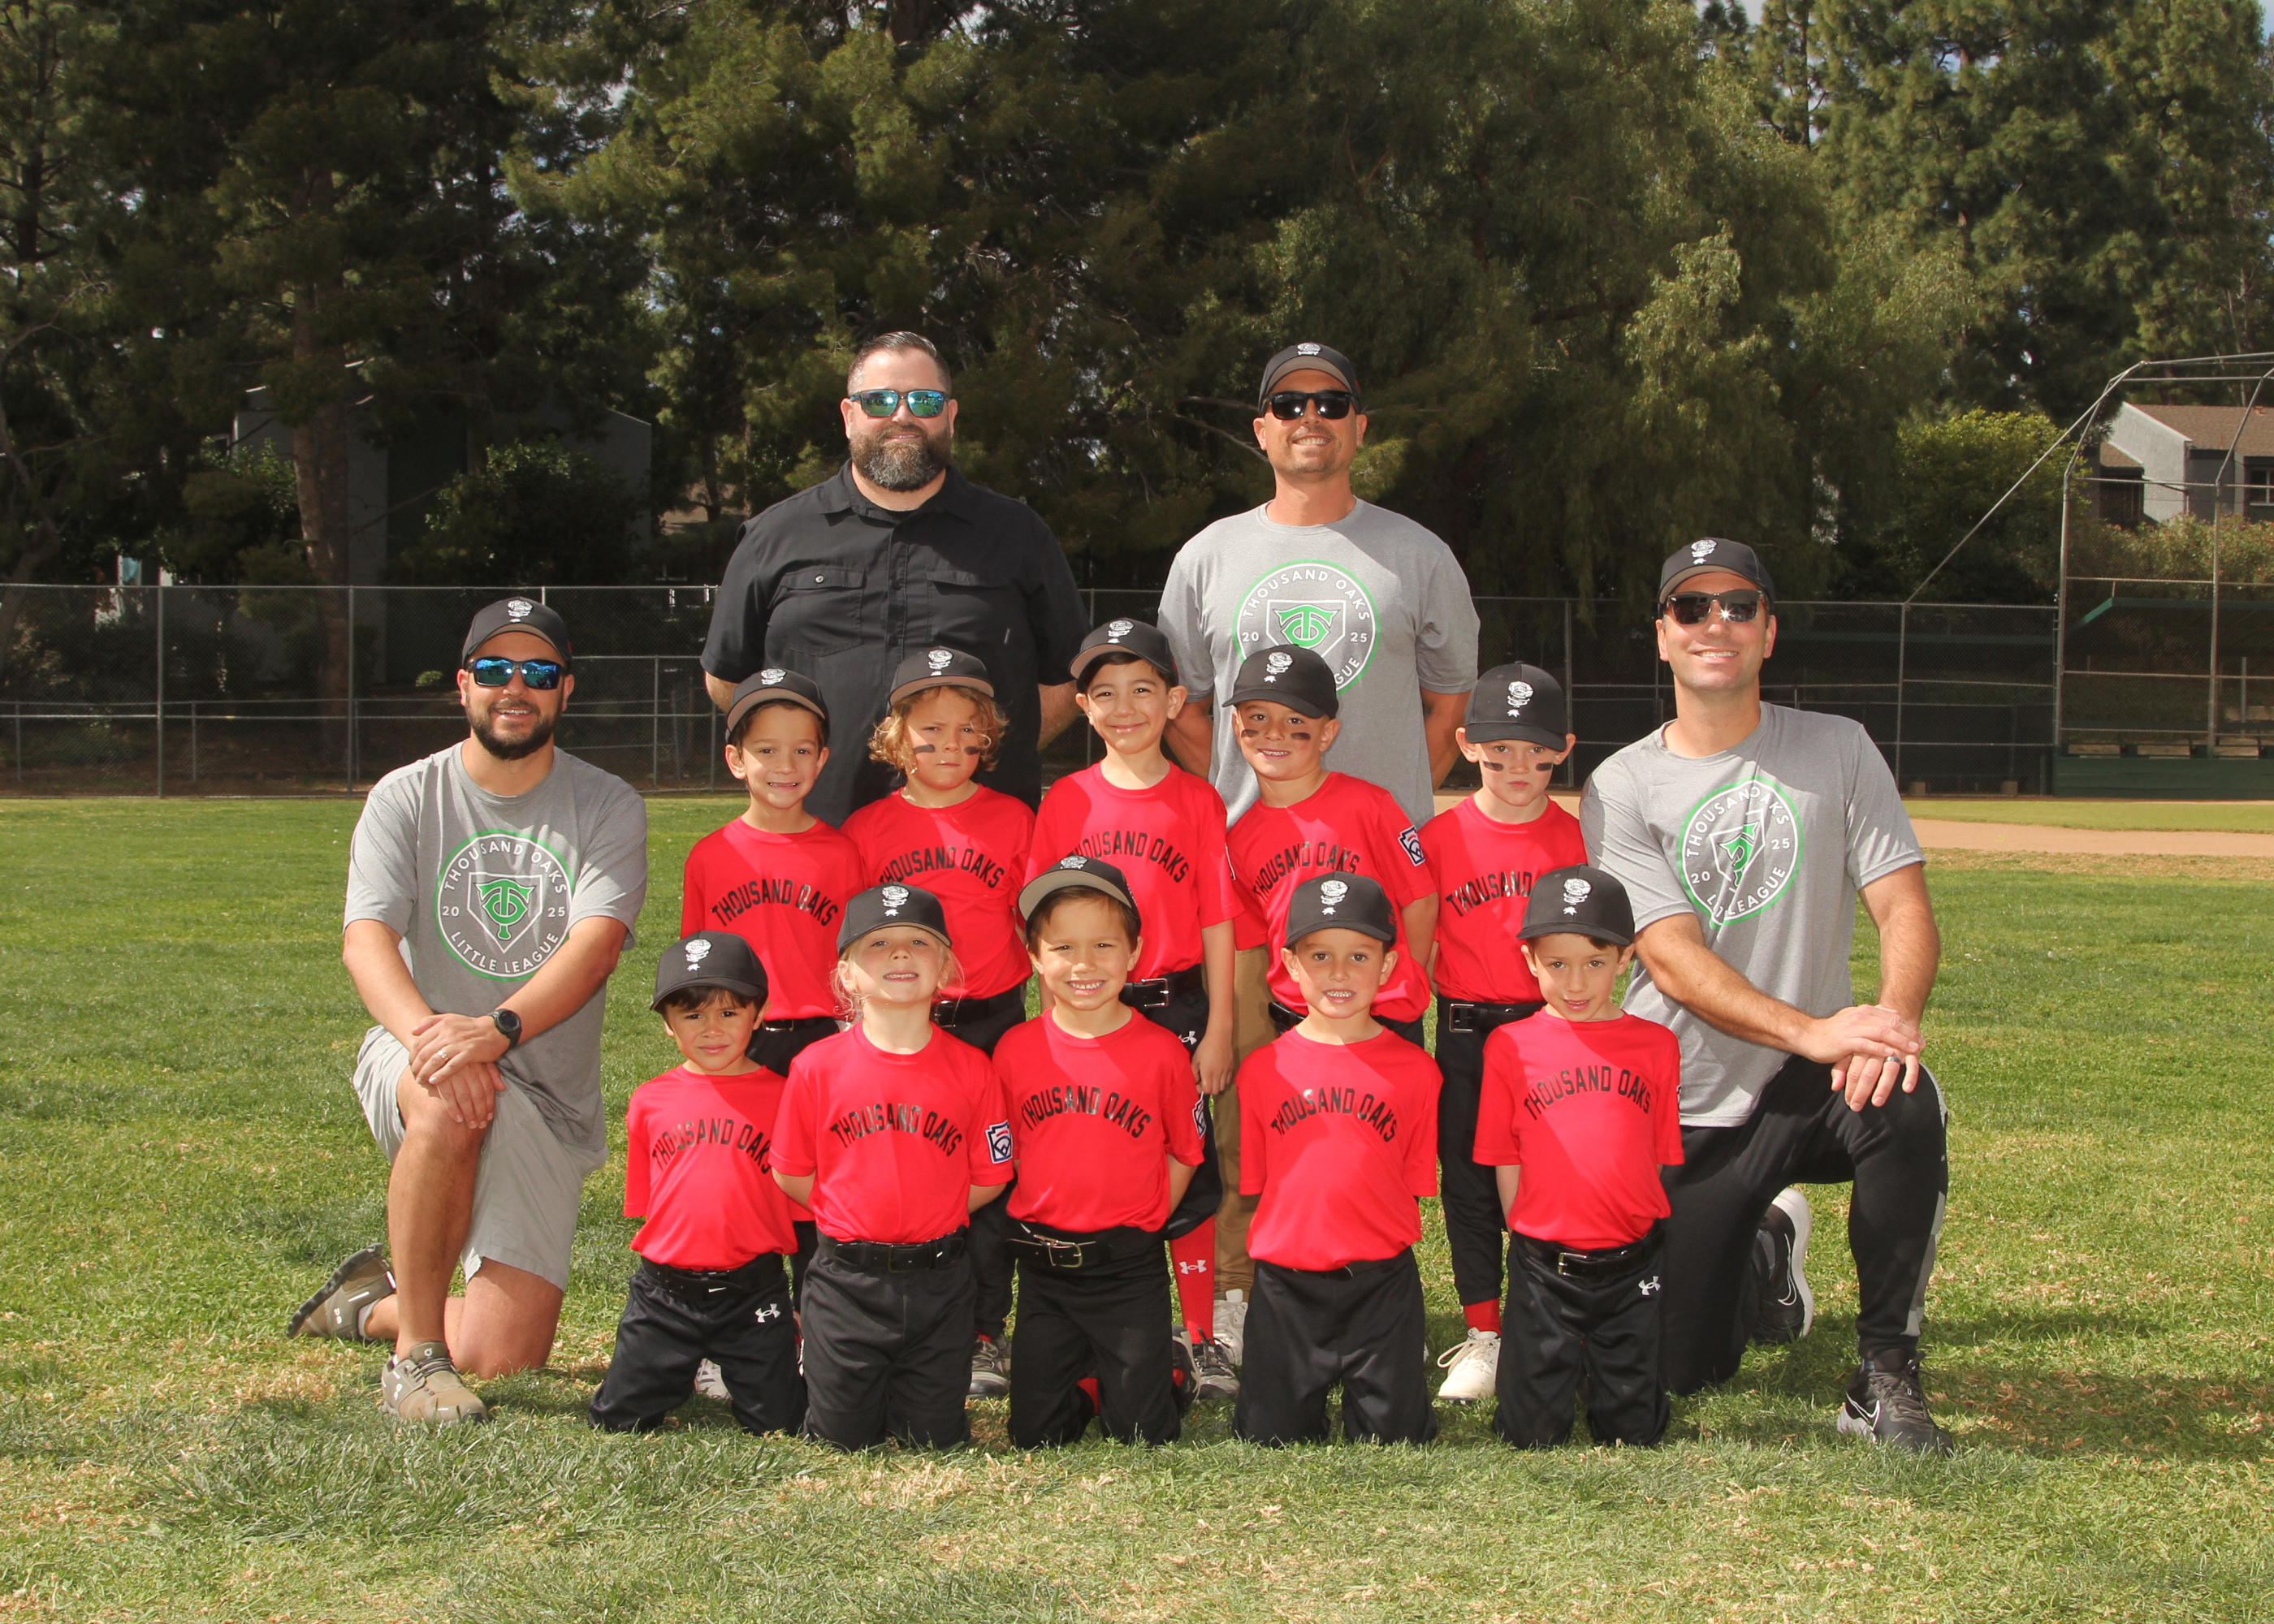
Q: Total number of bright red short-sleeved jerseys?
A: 10